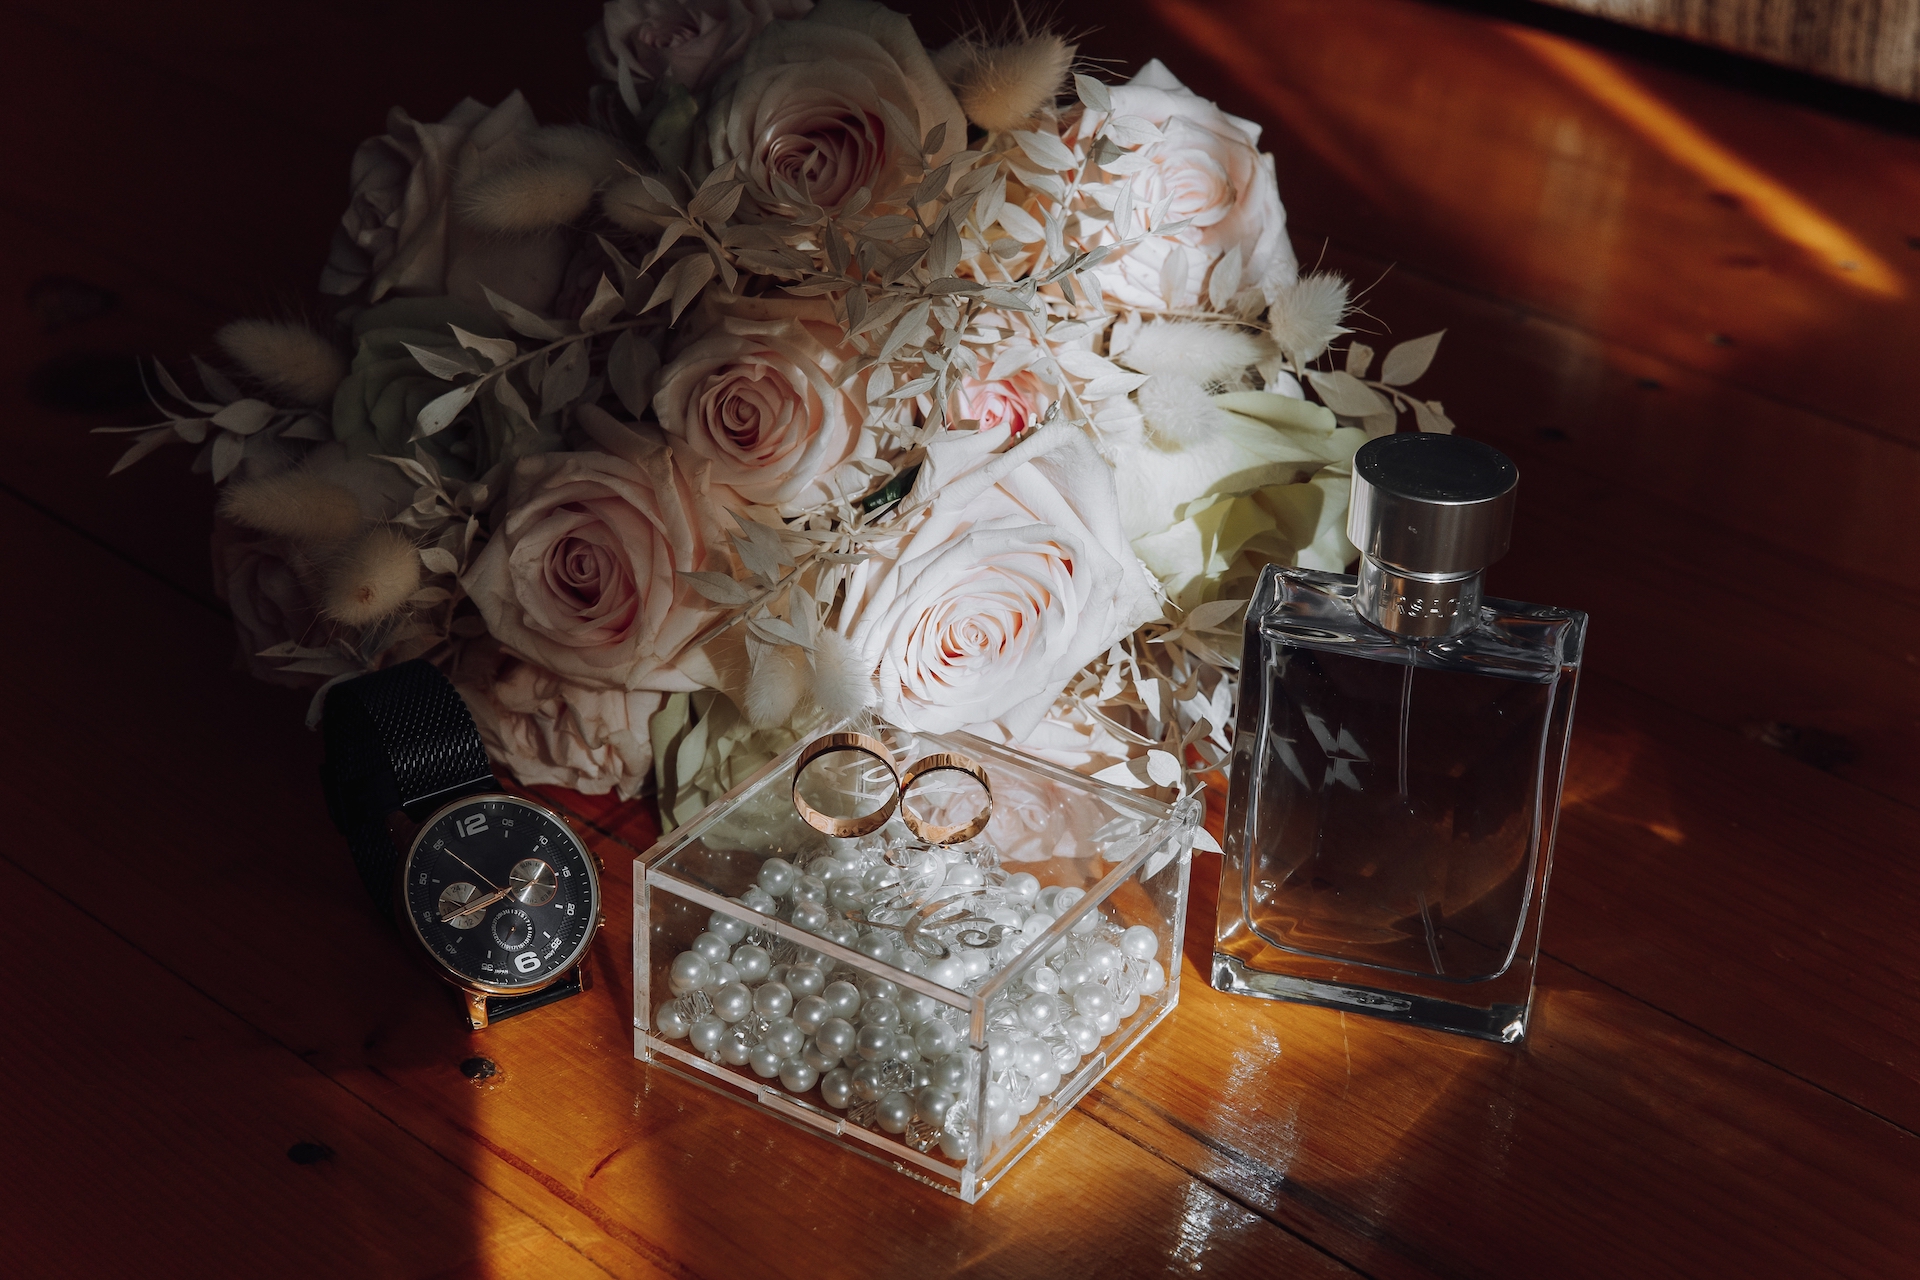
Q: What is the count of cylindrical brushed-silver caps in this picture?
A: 1